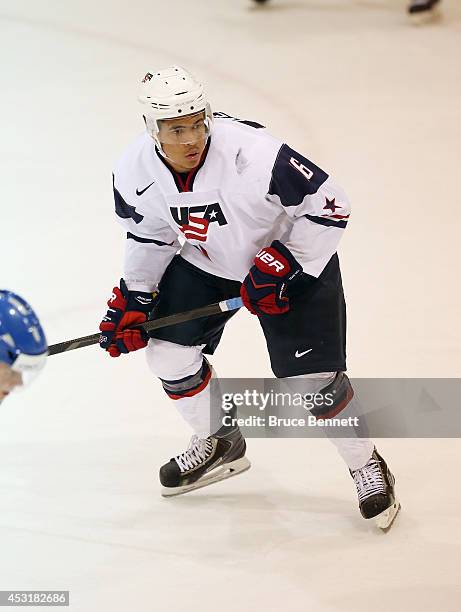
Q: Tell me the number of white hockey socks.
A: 2